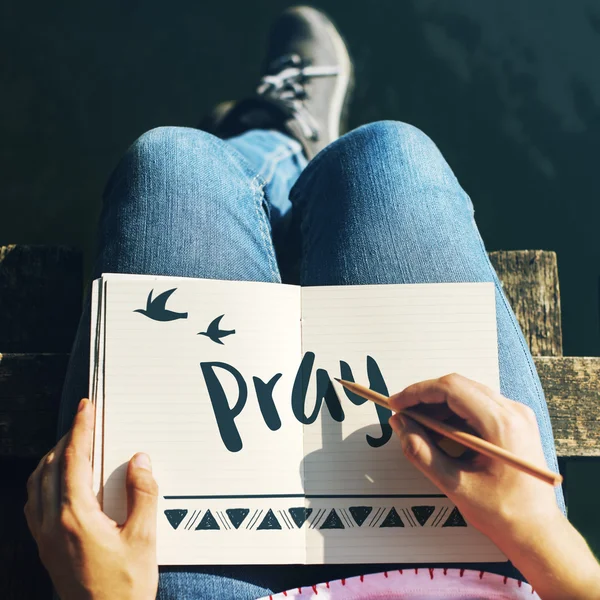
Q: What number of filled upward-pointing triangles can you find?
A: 5